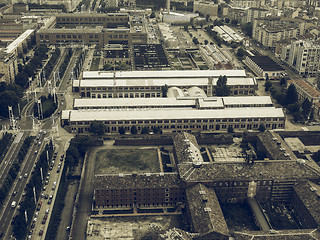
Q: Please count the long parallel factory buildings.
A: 4